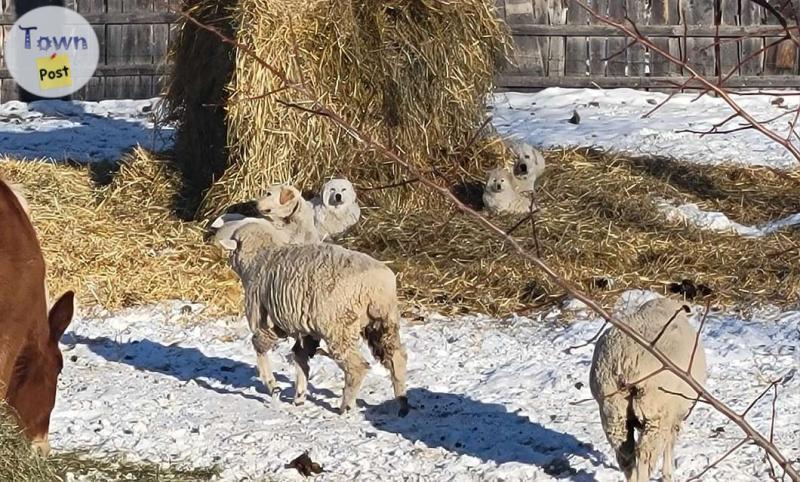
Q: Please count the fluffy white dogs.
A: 4